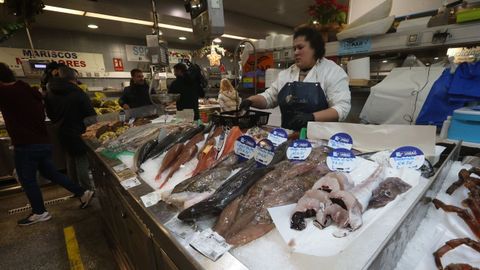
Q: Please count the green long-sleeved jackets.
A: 0